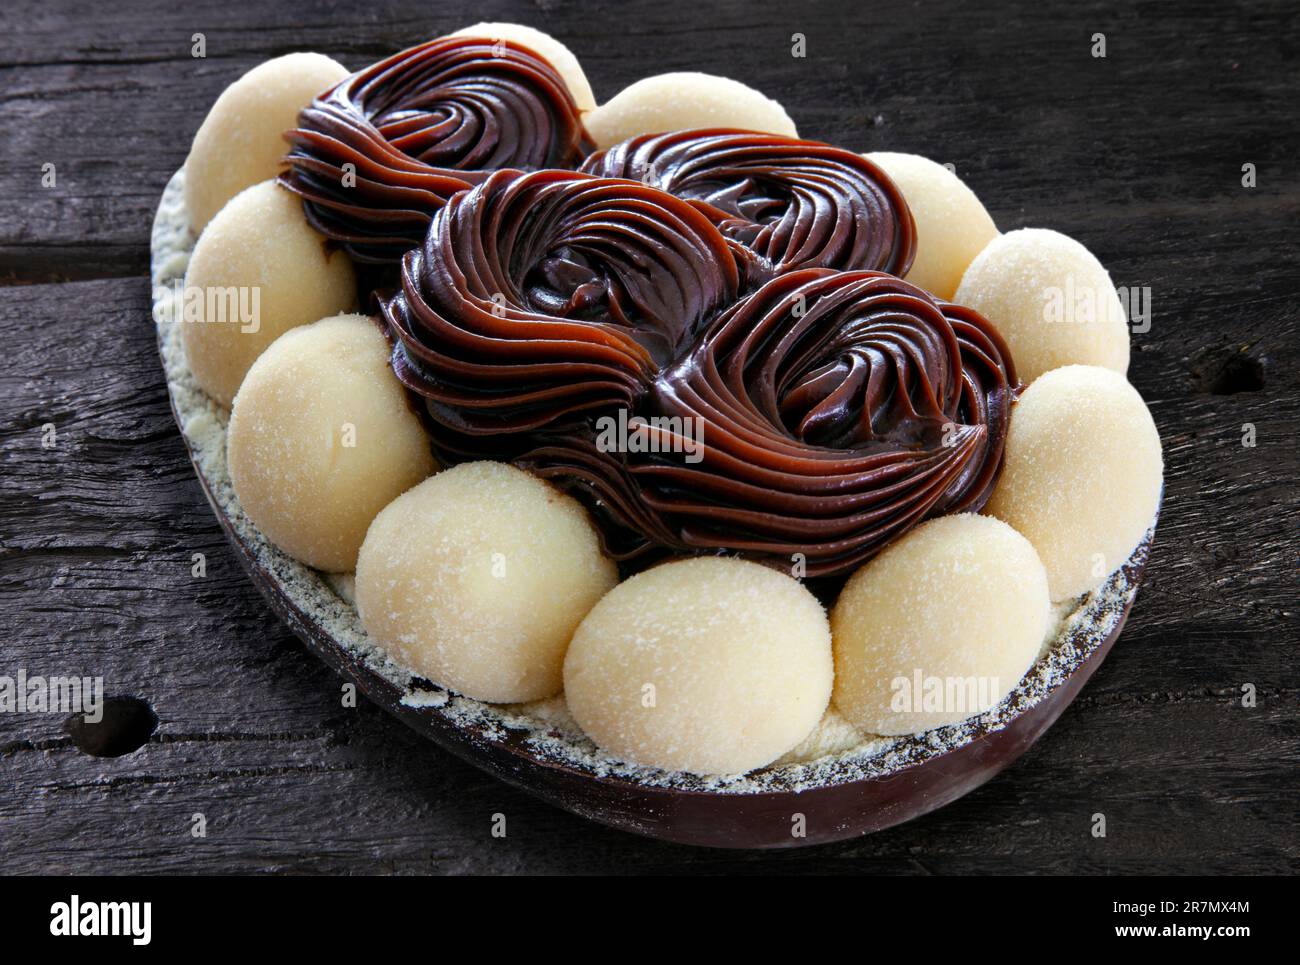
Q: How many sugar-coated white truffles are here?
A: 11